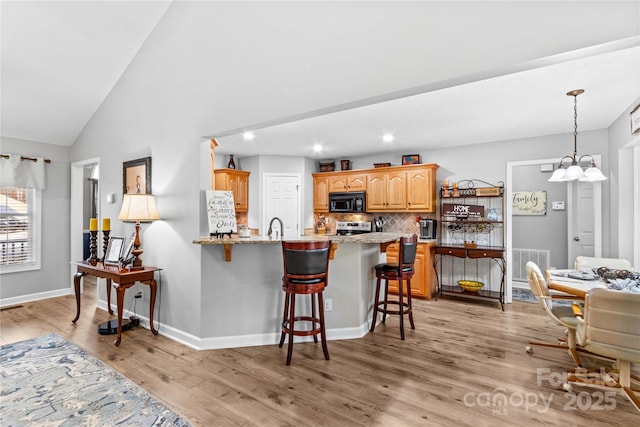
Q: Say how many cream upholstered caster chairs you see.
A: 3